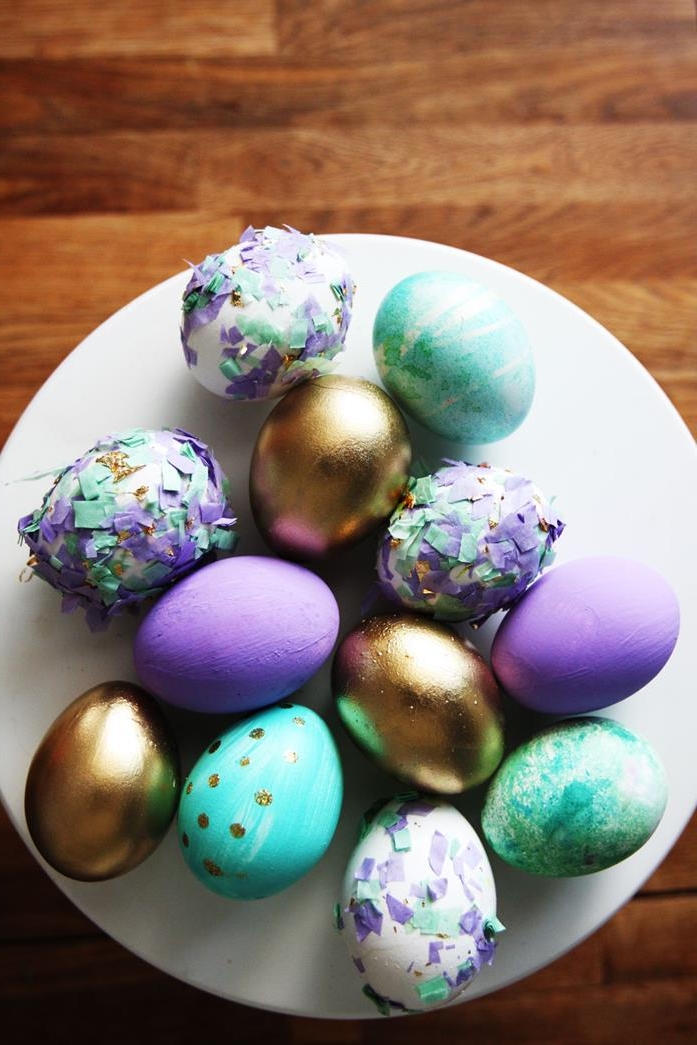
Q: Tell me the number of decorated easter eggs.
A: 12